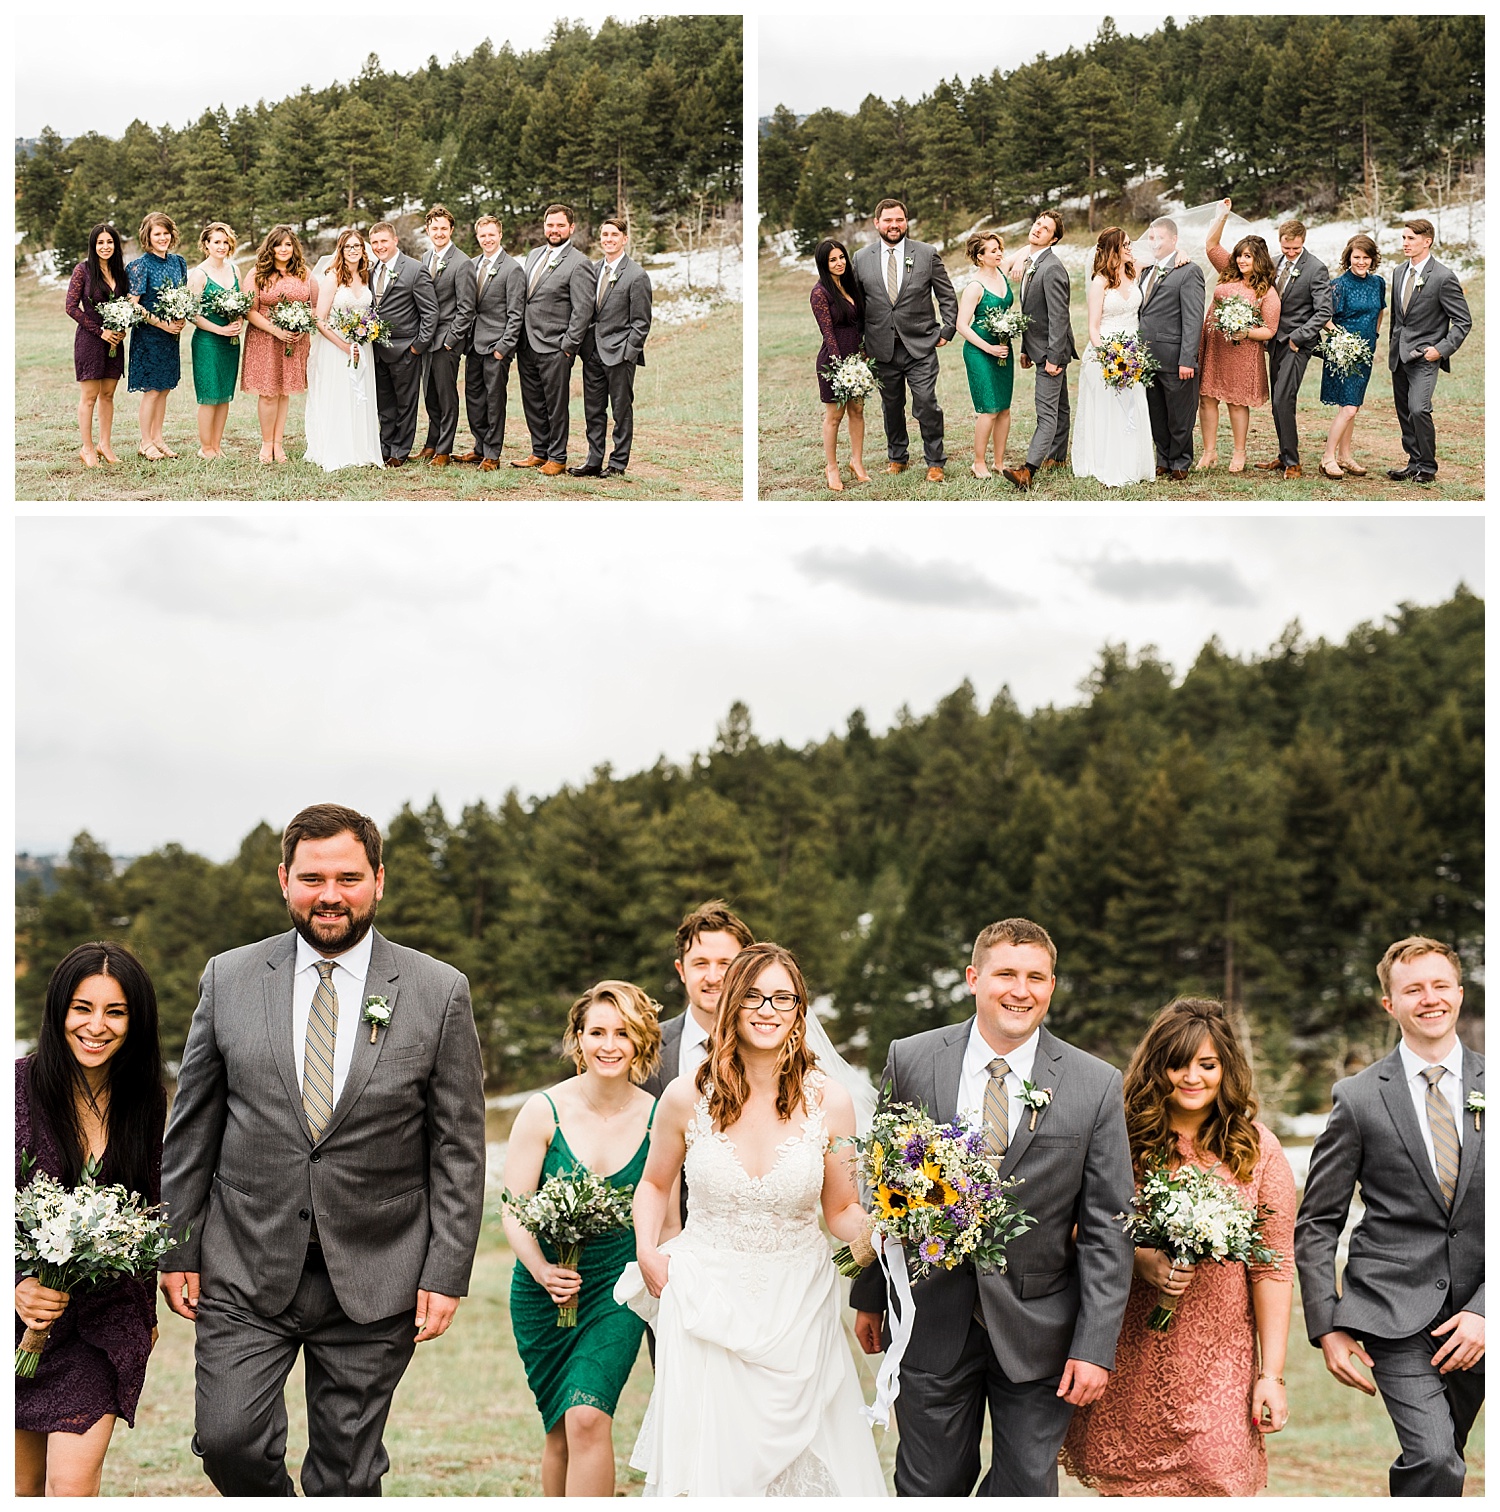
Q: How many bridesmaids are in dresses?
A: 4